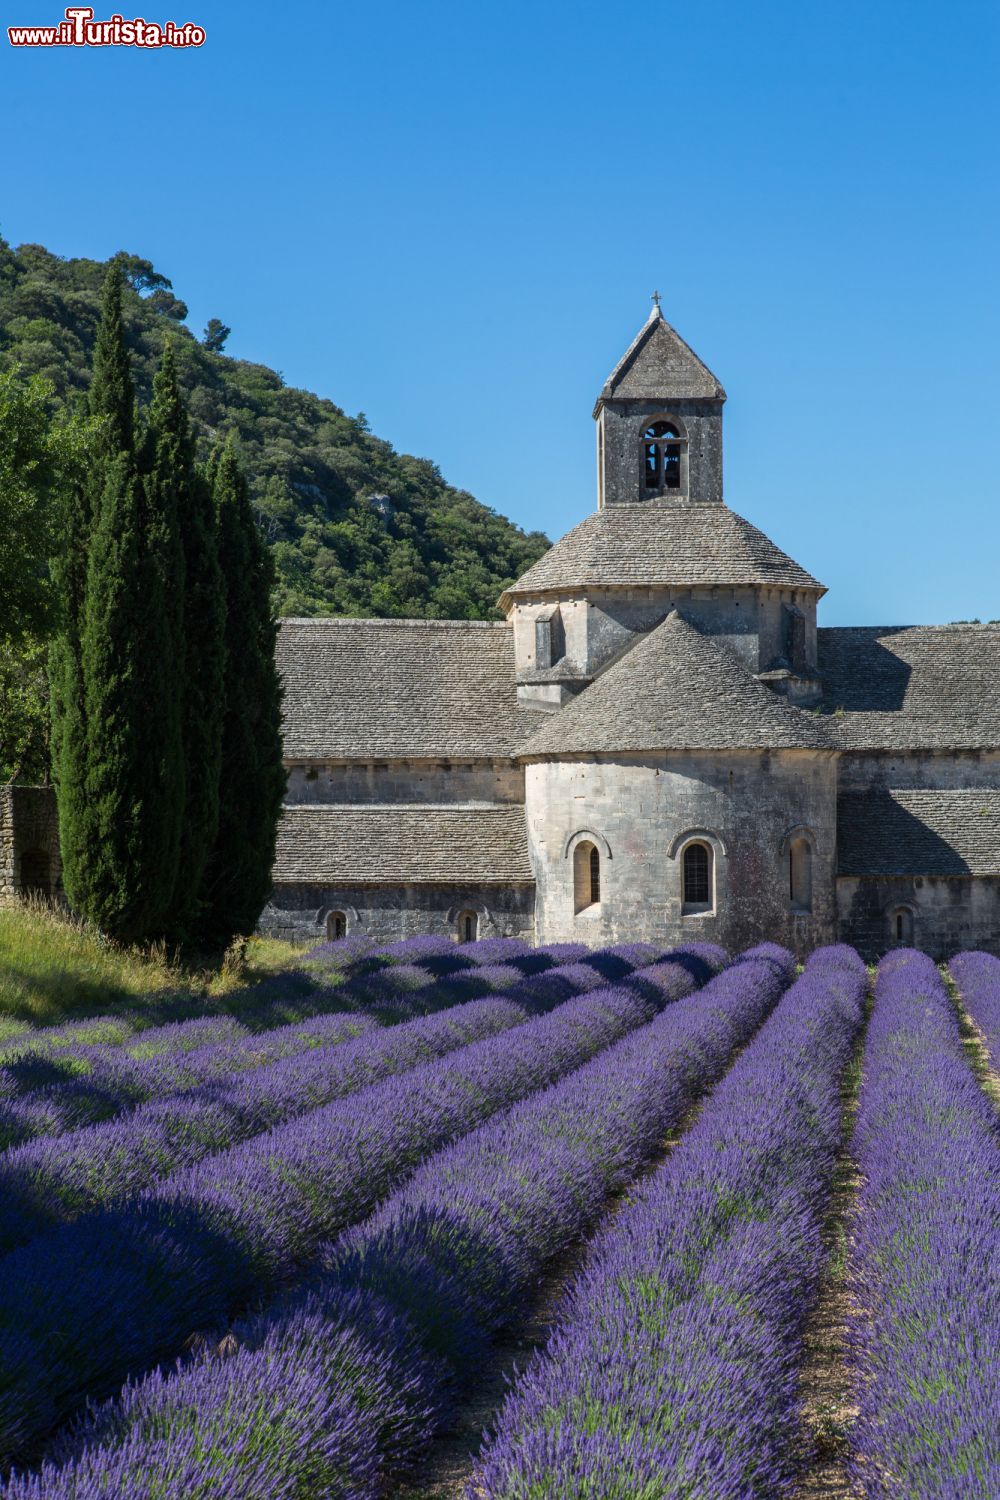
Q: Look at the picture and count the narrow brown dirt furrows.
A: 3